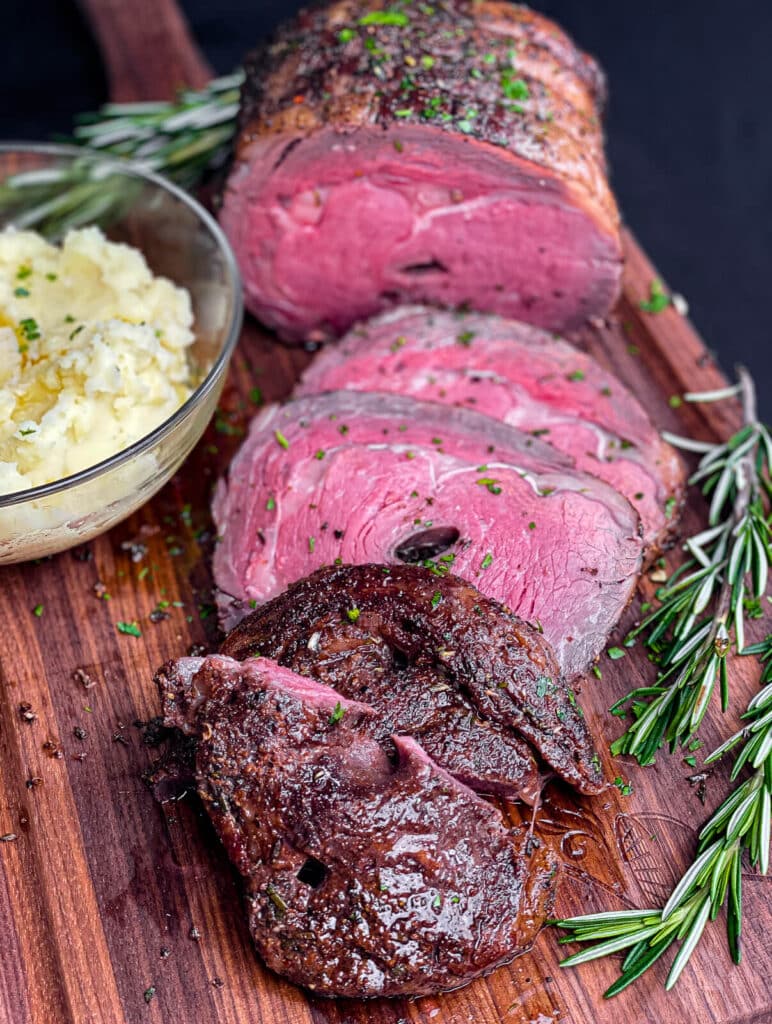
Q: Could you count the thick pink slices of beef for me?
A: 2